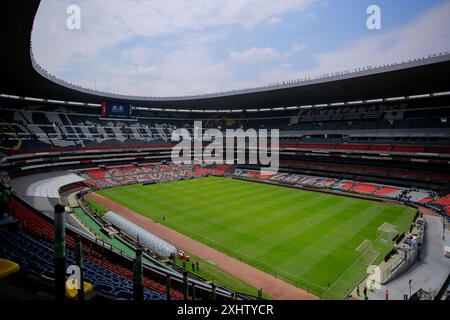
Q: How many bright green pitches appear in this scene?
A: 1